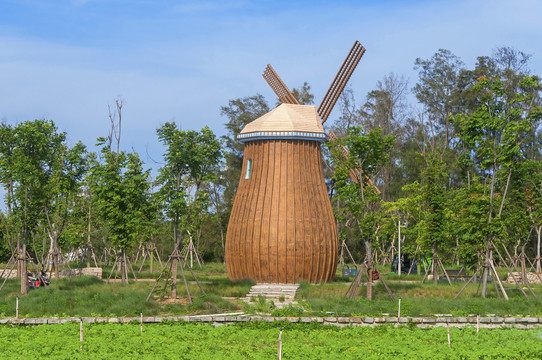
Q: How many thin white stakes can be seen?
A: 7